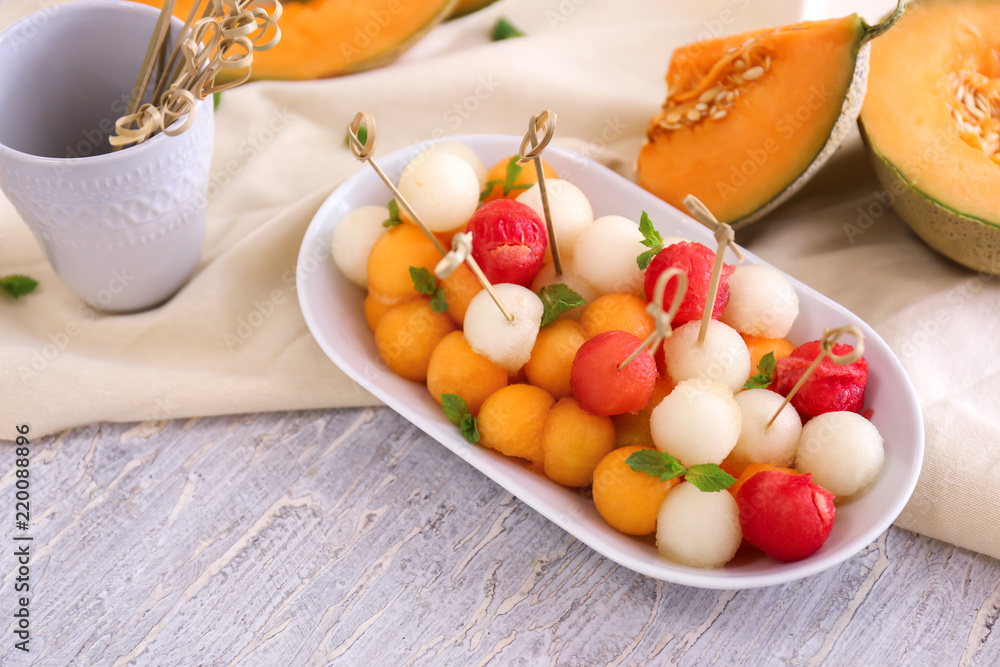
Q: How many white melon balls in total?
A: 14